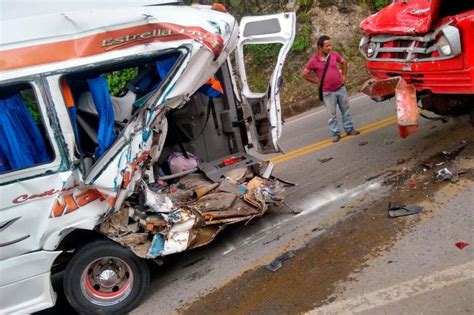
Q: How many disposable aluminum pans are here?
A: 0